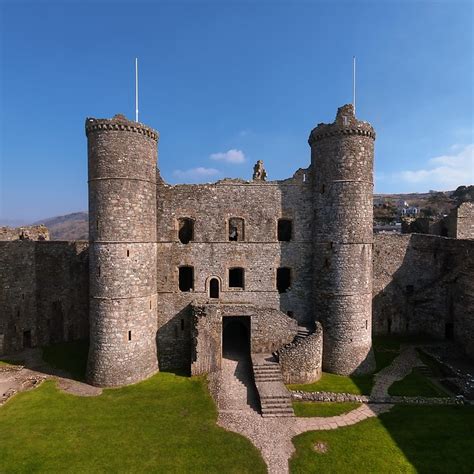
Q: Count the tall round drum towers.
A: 2